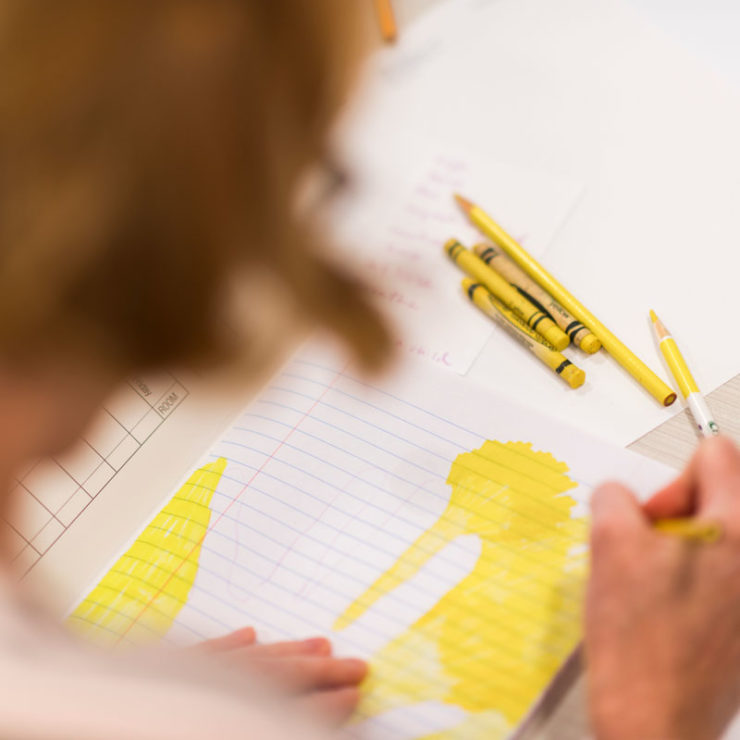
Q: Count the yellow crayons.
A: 3